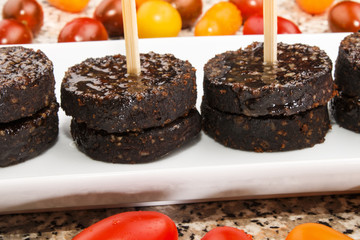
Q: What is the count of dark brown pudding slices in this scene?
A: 8